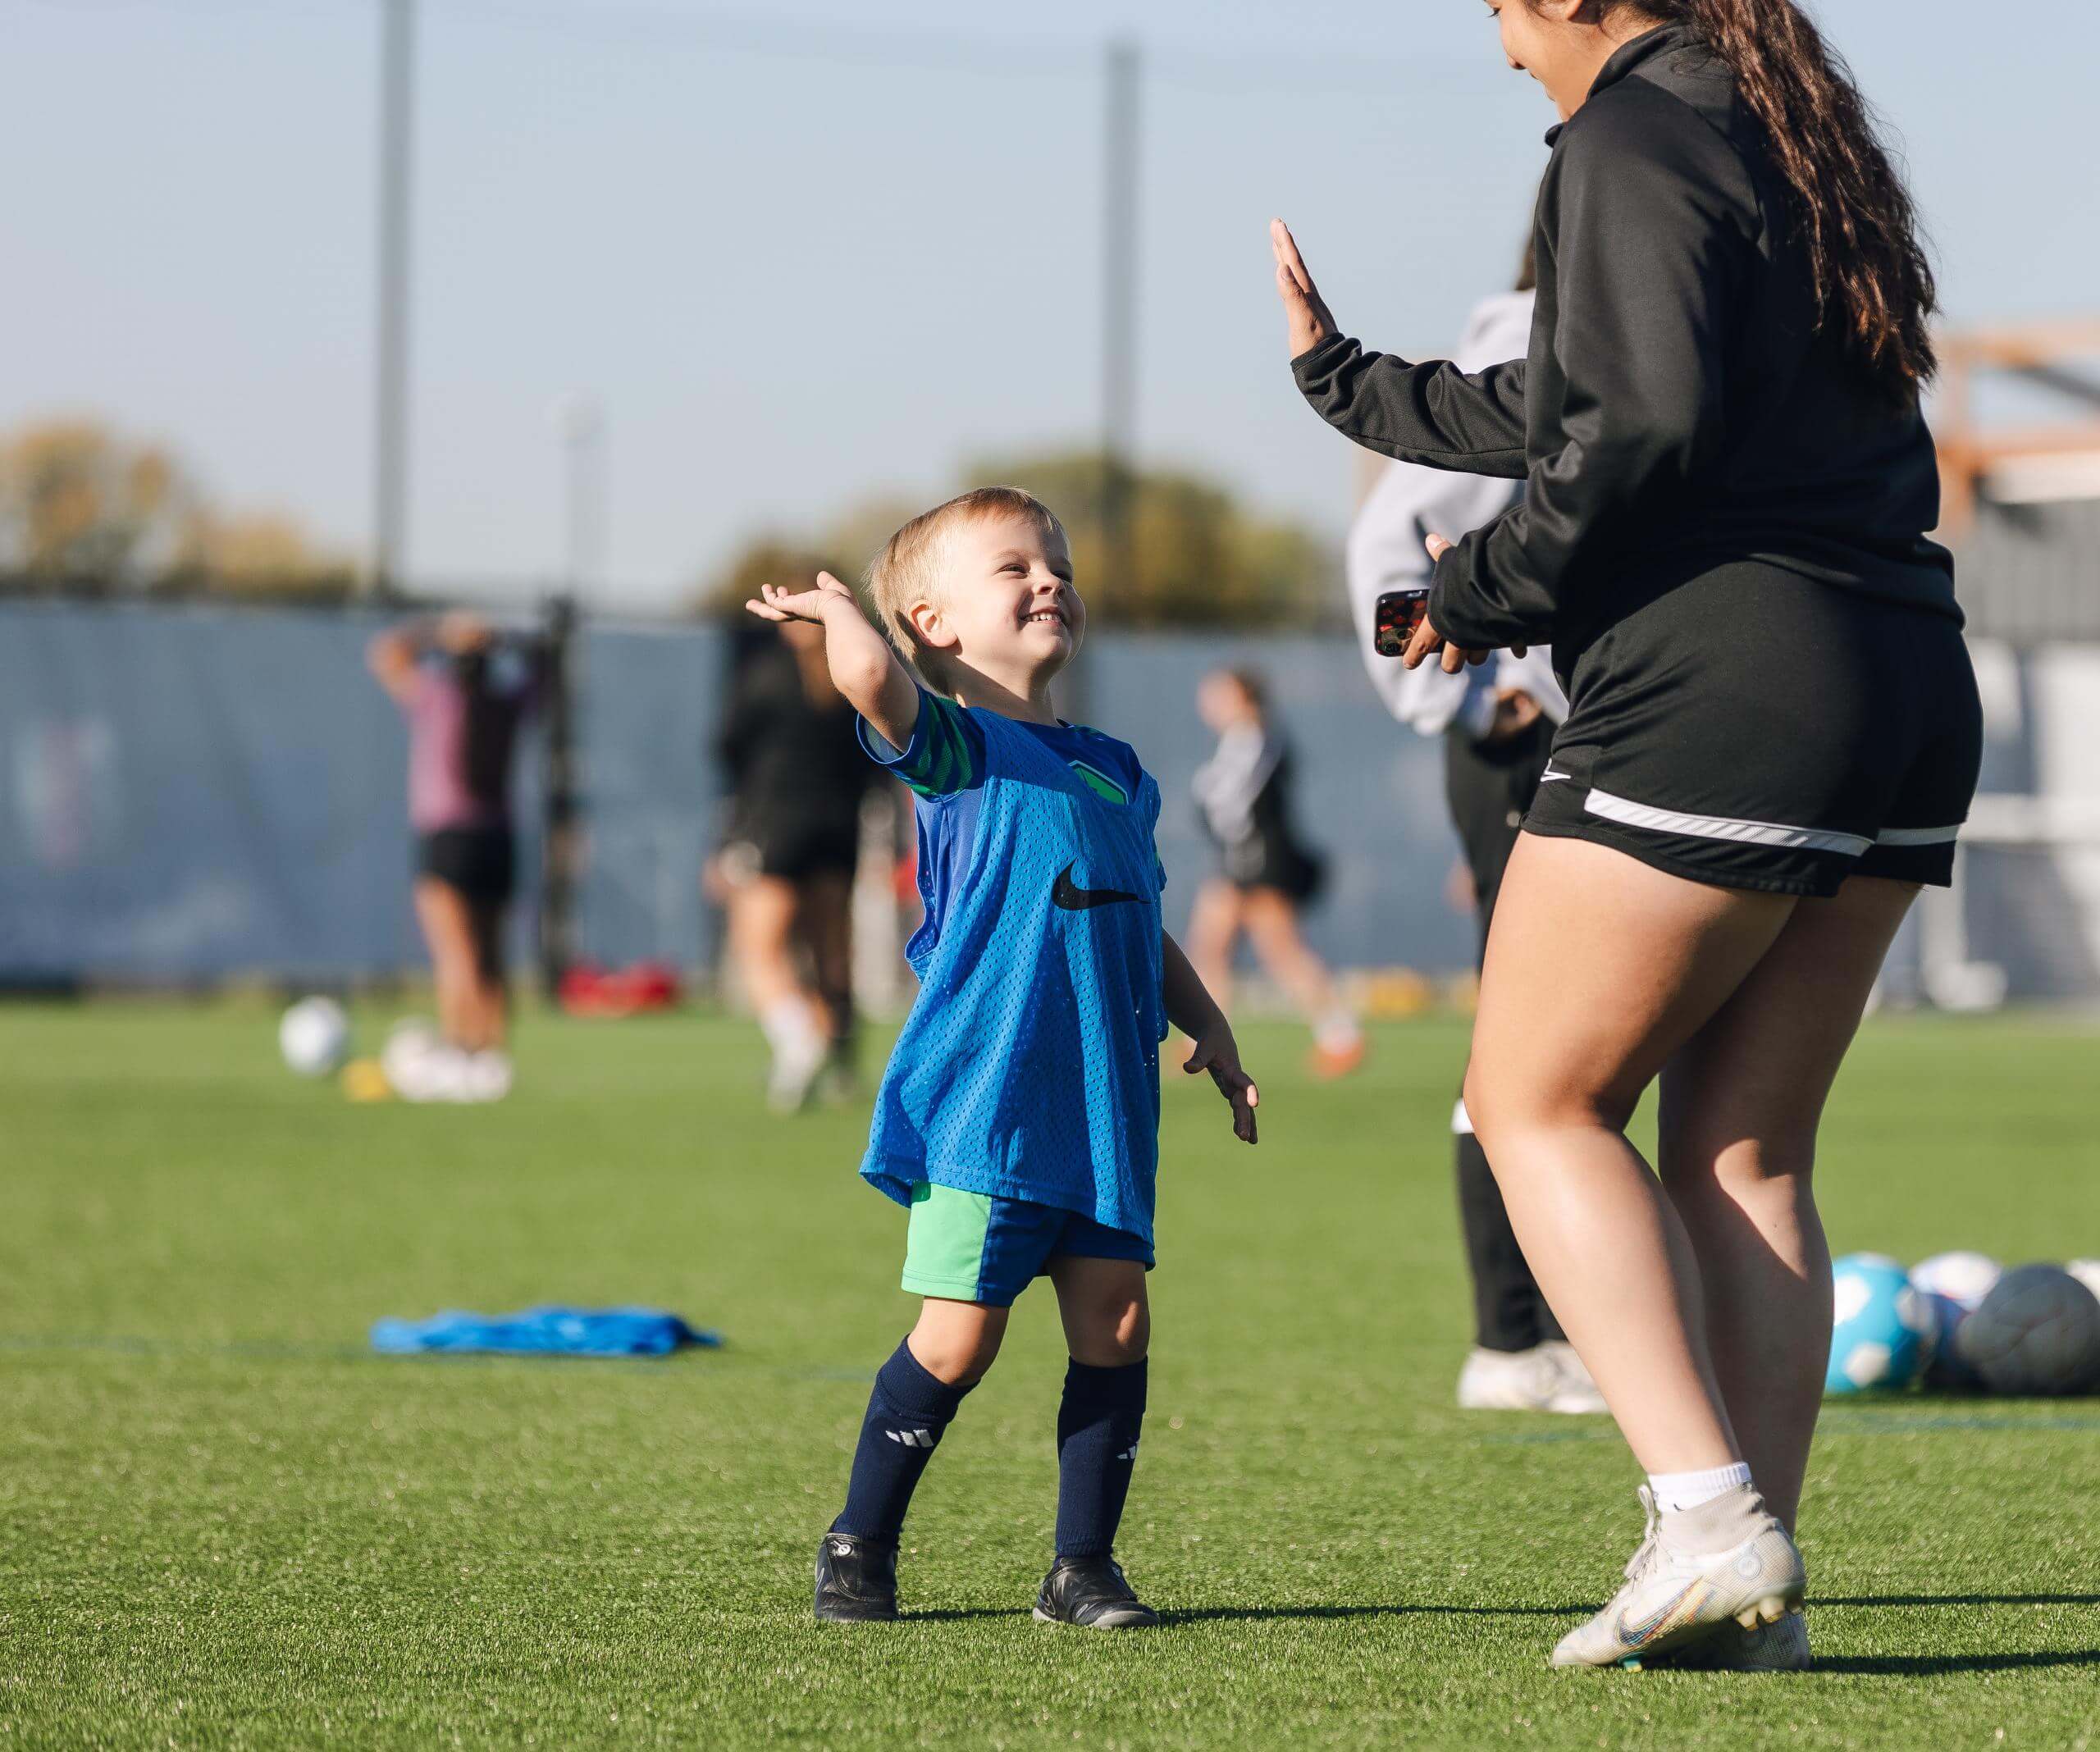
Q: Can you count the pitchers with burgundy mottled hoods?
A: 0